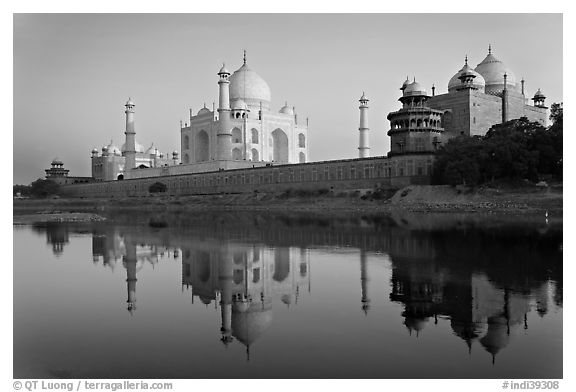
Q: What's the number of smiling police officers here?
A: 0